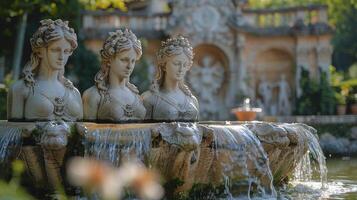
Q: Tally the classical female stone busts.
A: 3